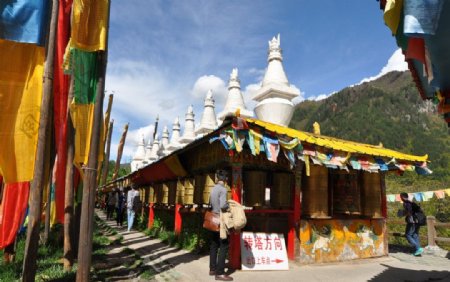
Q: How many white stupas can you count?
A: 9